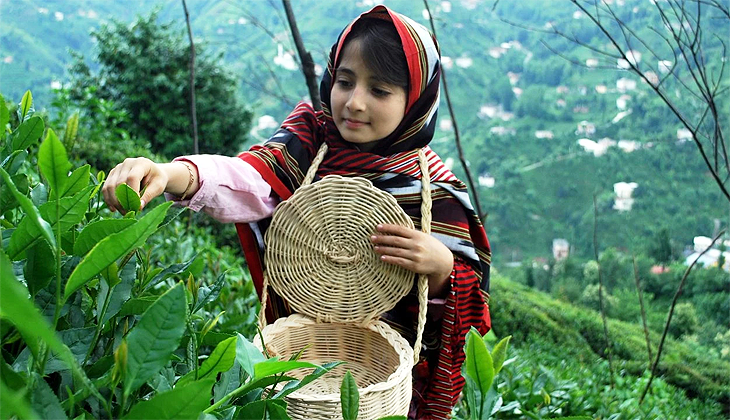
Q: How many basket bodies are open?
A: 1